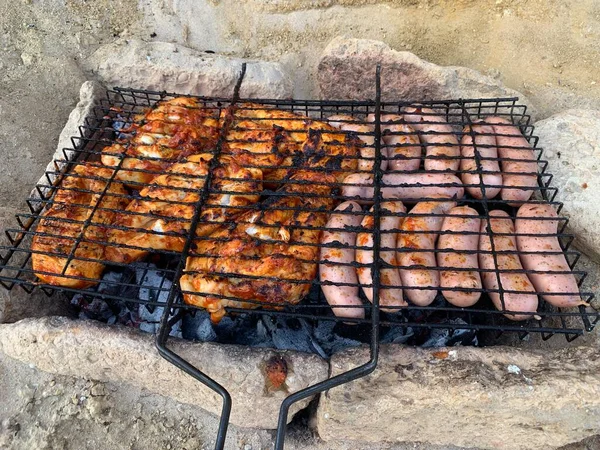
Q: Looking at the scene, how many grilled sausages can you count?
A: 12